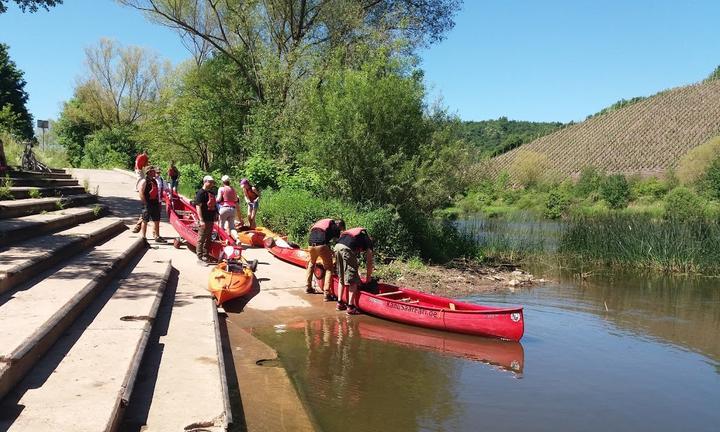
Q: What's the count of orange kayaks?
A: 2